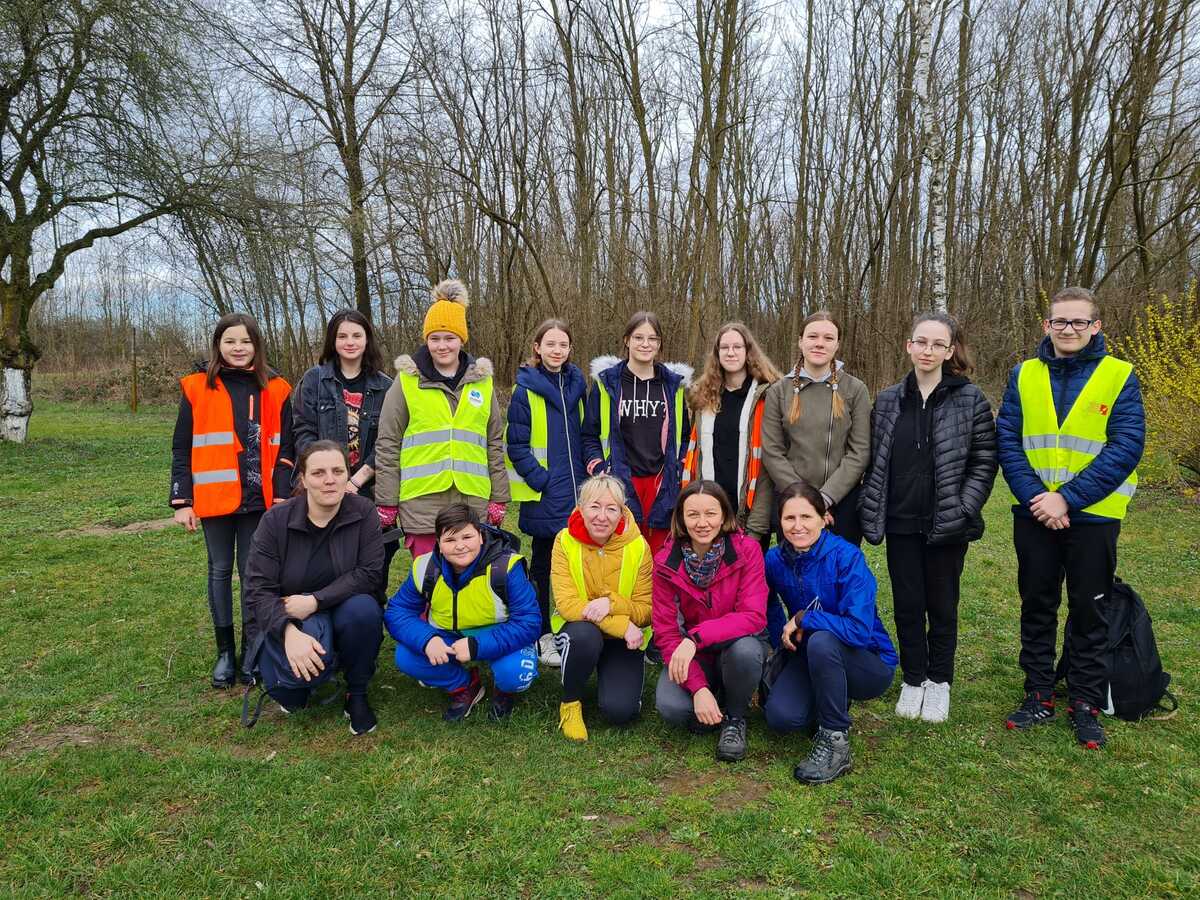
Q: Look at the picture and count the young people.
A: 10